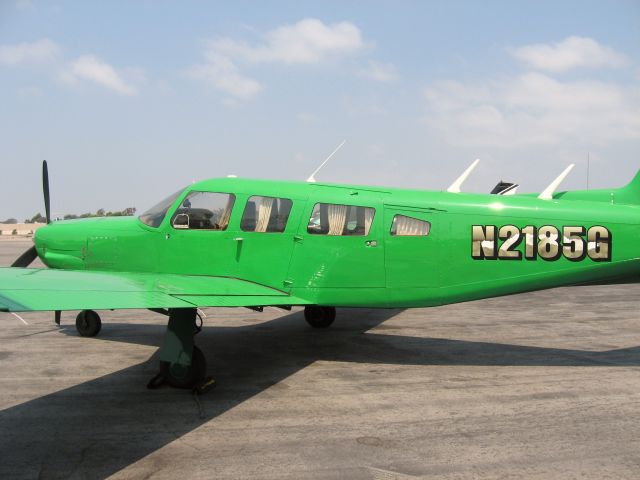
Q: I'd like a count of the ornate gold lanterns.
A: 0